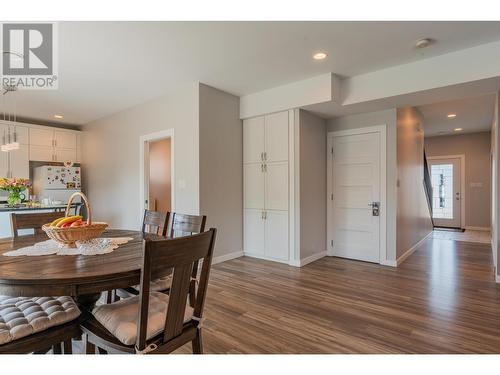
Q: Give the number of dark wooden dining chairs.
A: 5